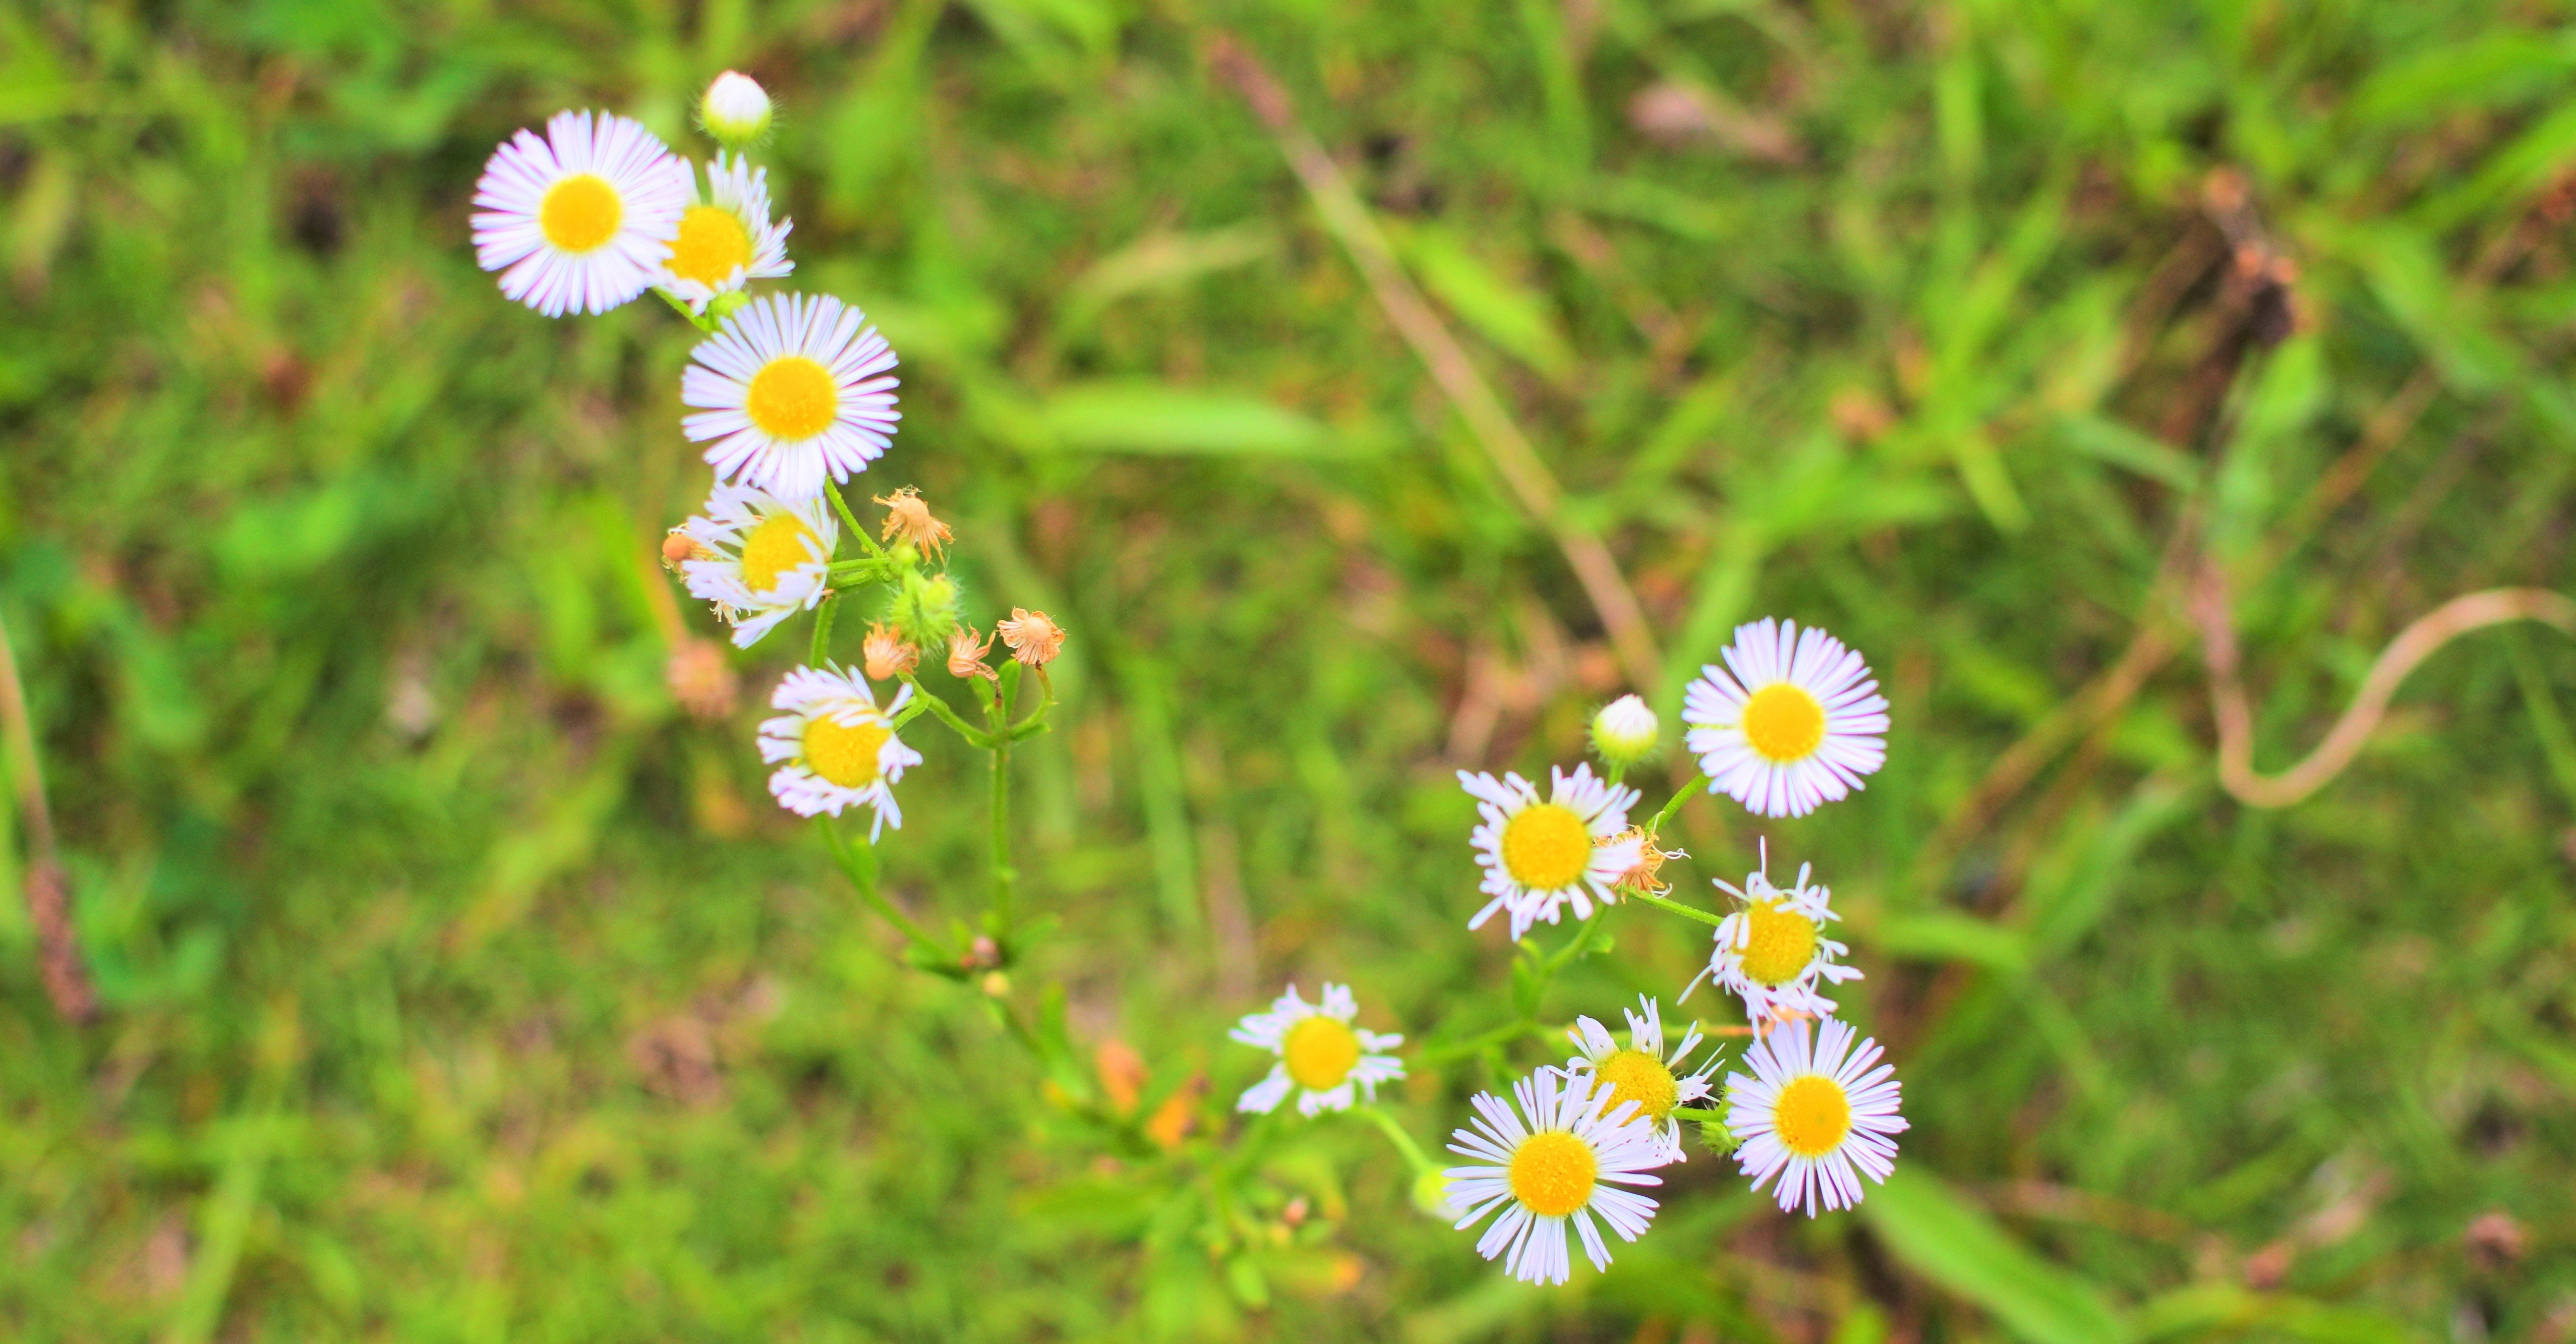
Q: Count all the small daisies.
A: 12